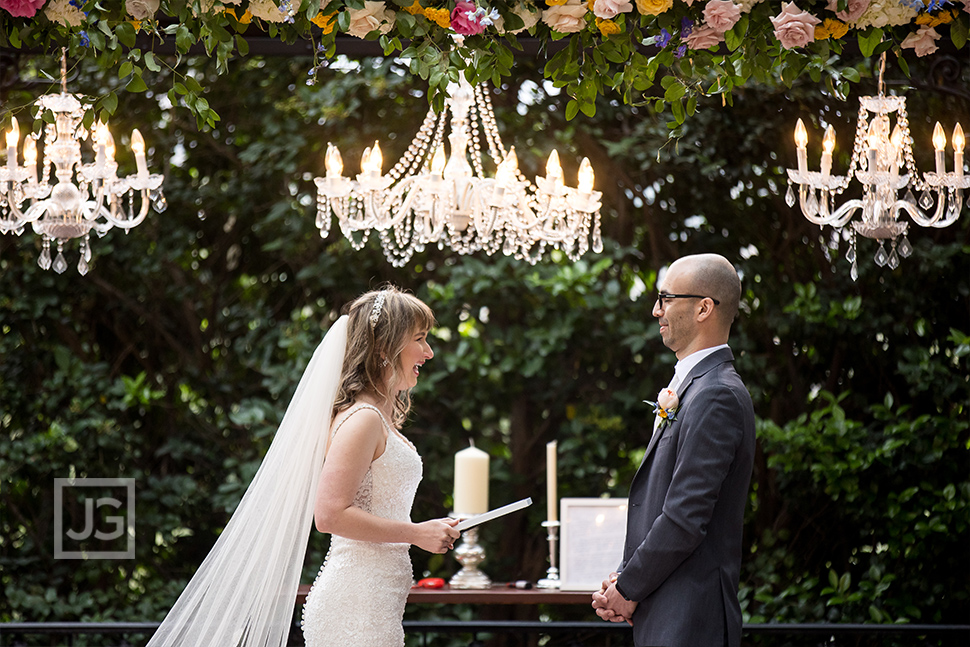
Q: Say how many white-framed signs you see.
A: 1